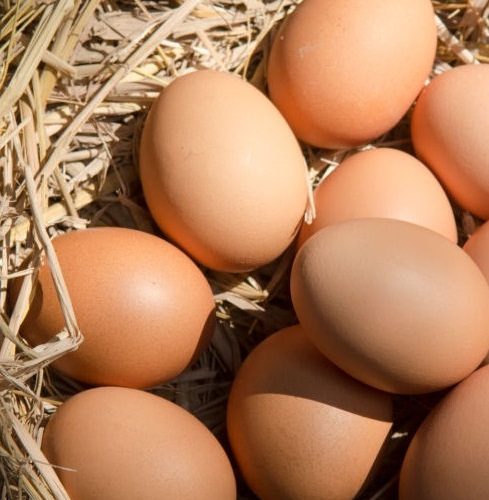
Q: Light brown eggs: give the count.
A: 10